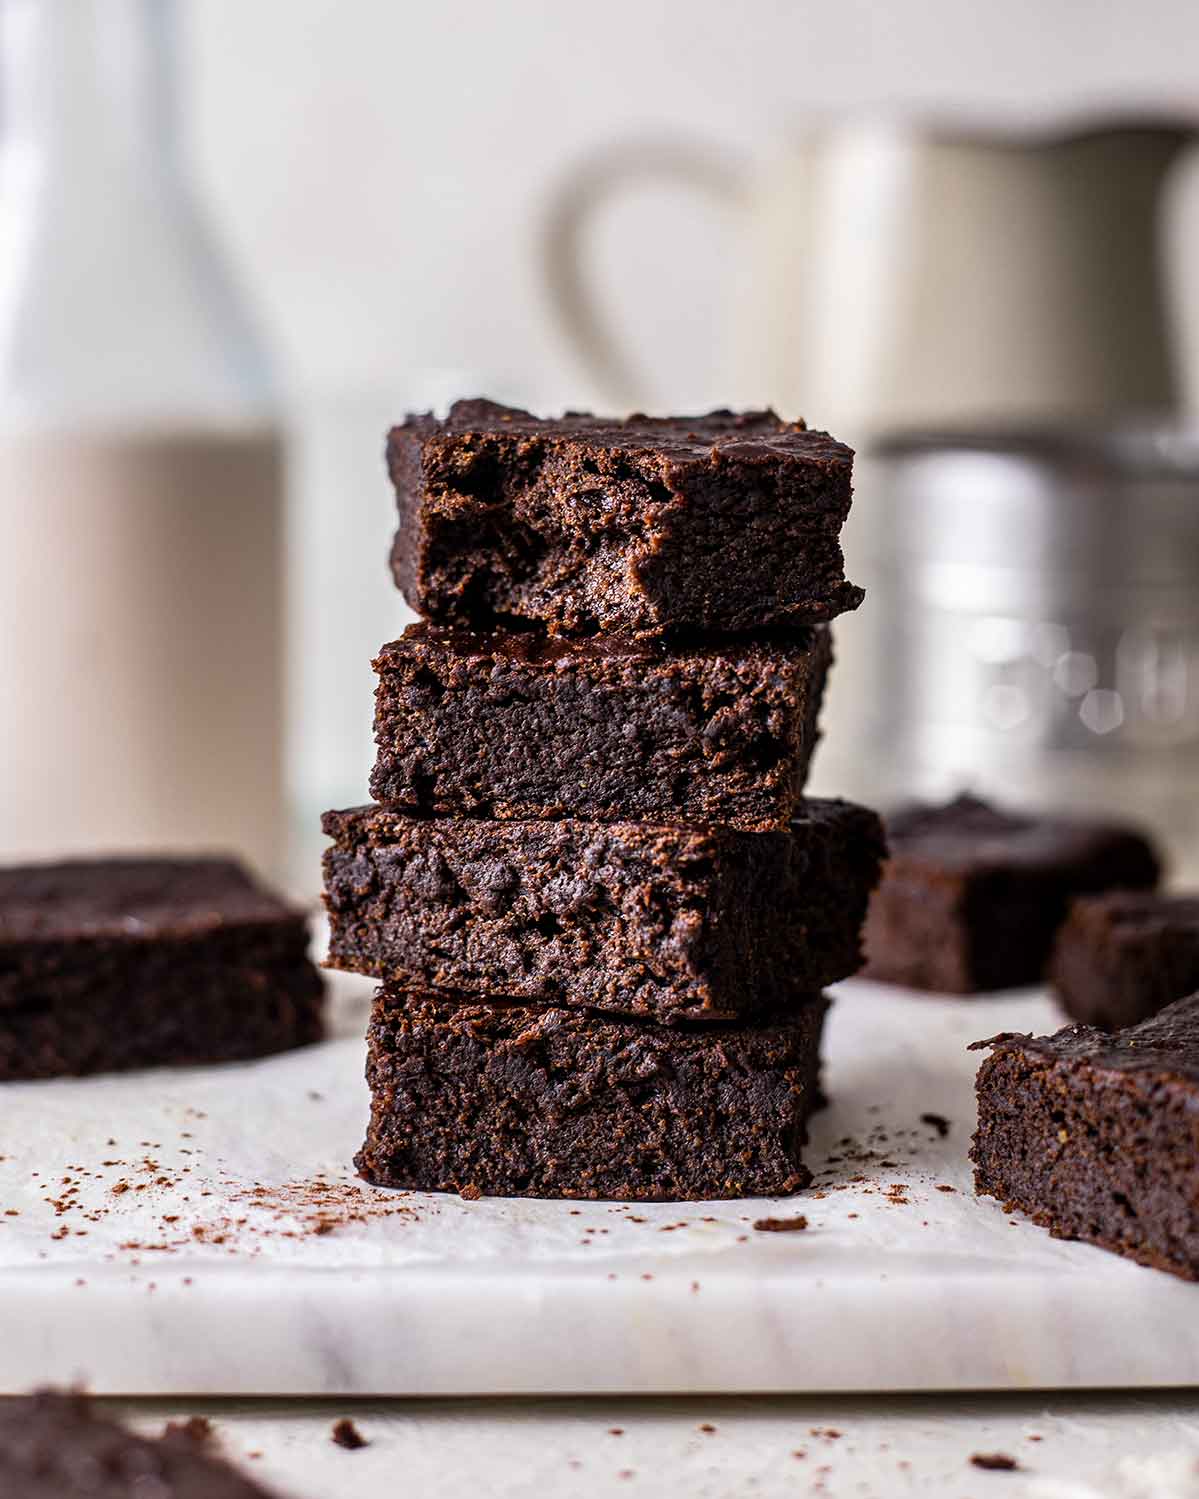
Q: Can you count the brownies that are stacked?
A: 4